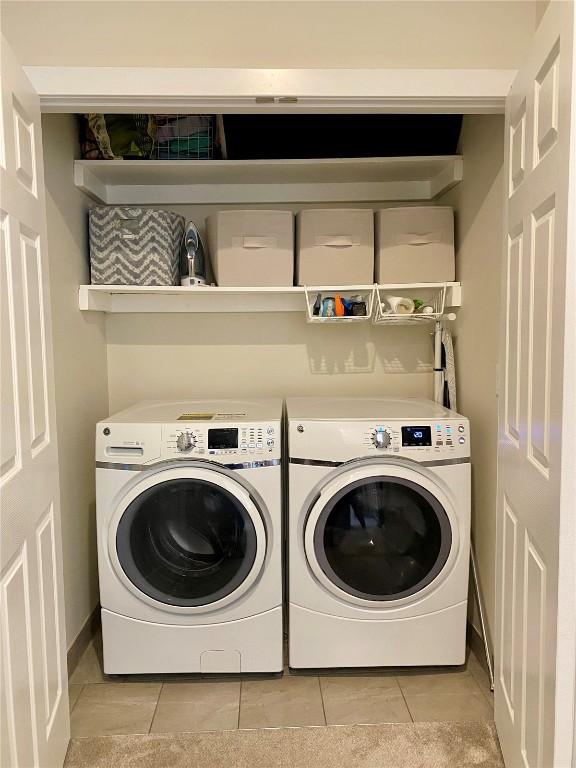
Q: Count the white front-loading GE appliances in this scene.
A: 2